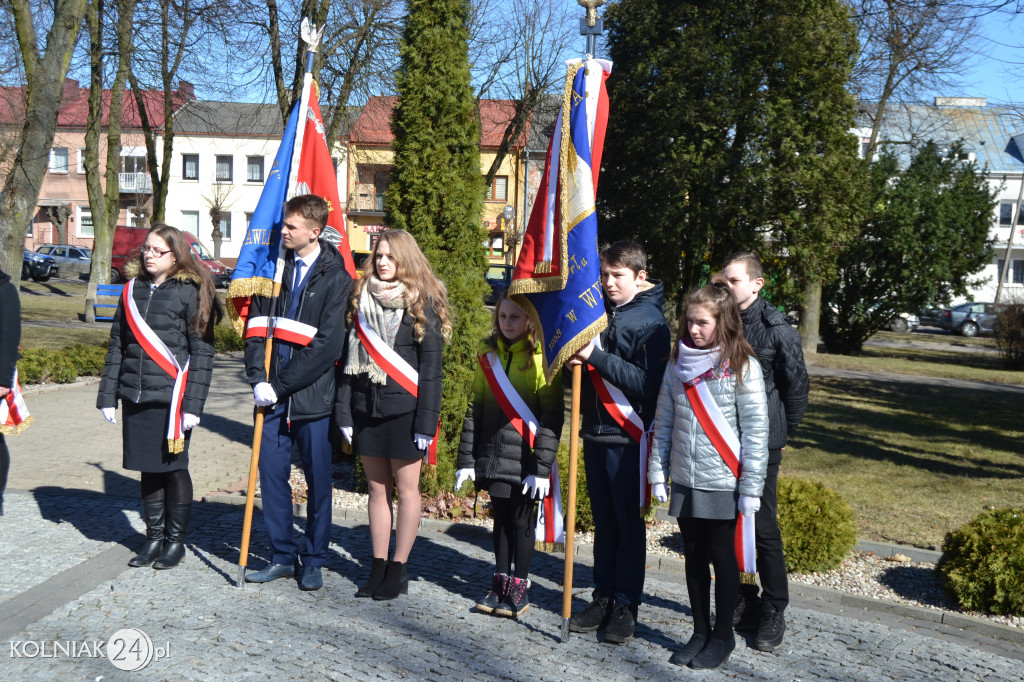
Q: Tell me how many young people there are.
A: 7